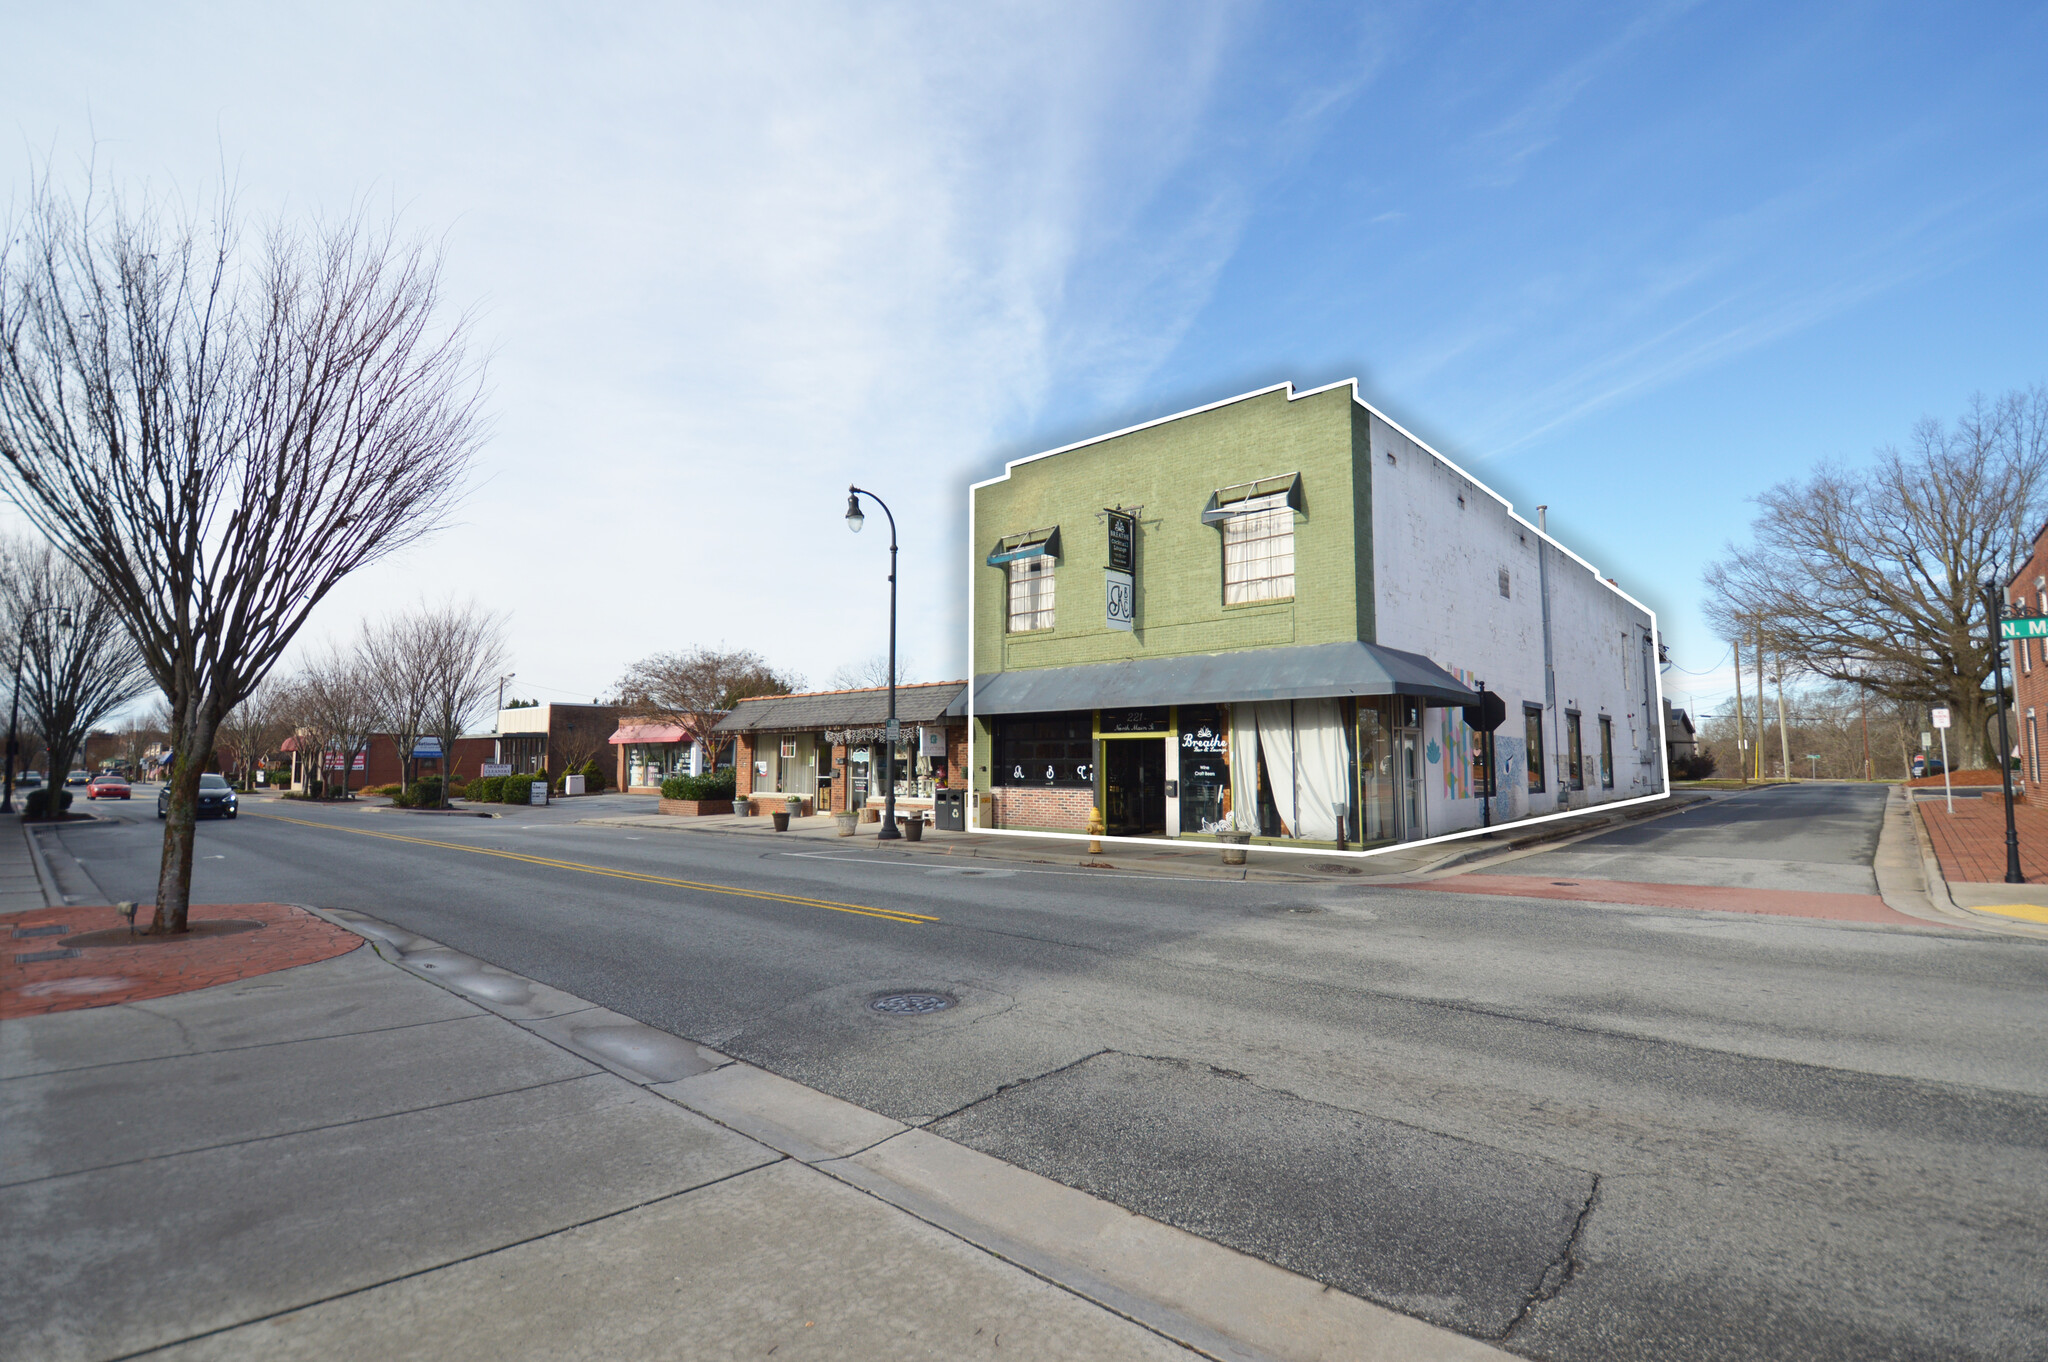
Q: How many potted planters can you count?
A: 6